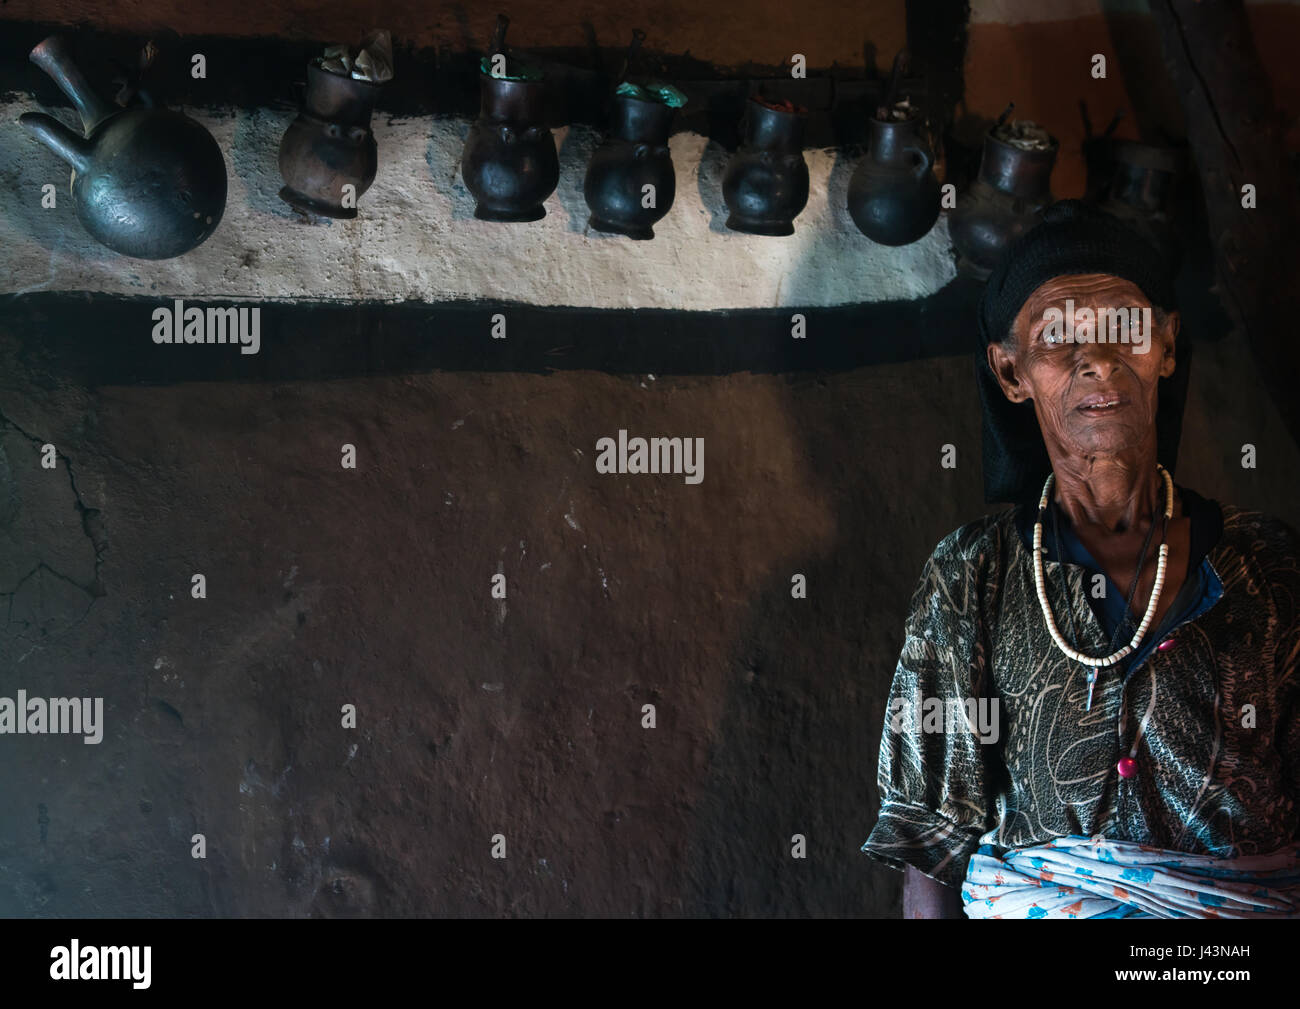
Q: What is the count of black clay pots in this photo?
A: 8